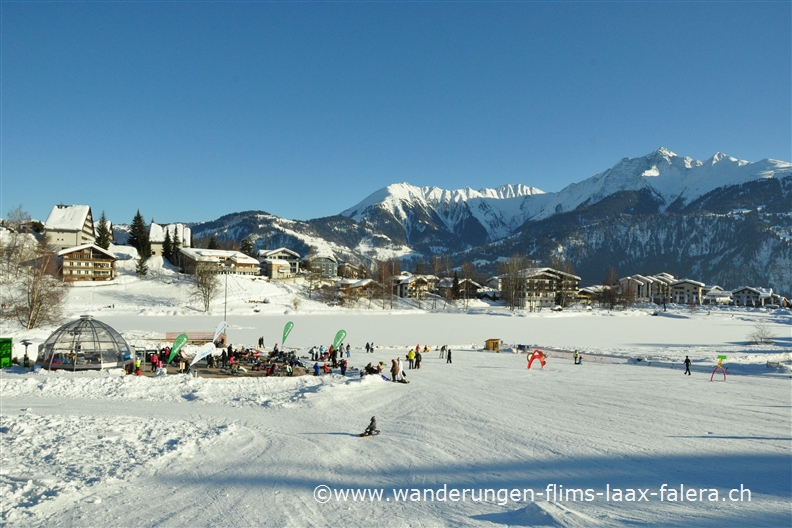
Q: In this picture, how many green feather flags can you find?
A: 3